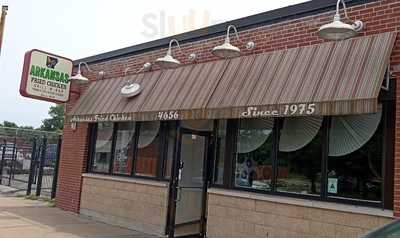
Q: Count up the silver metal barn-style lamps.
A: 5